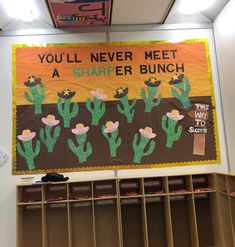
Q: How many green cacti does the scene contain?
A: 12